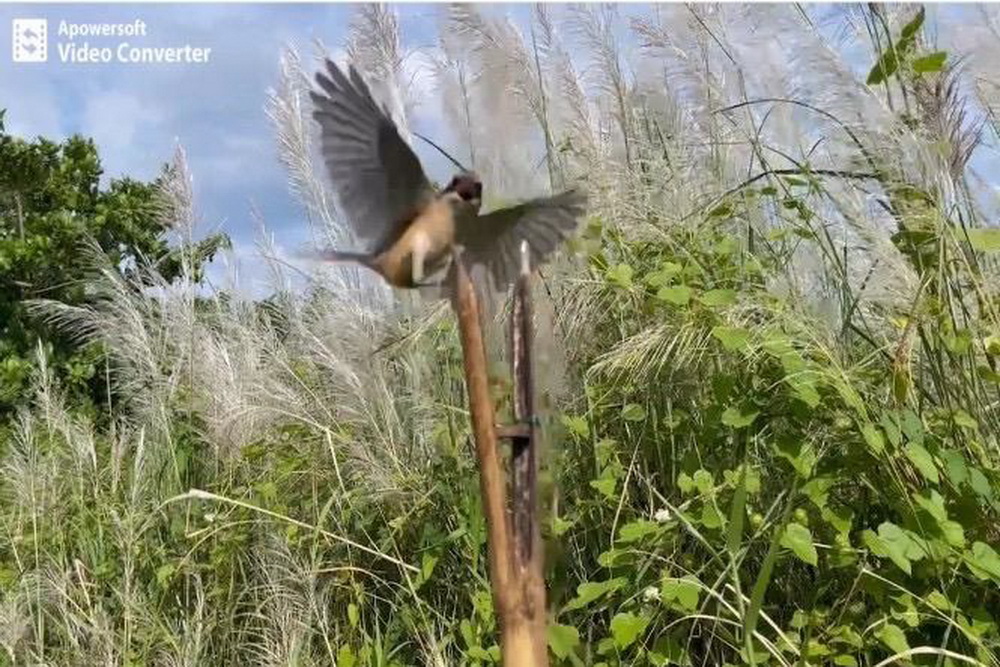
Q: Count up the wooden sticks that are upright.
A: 2